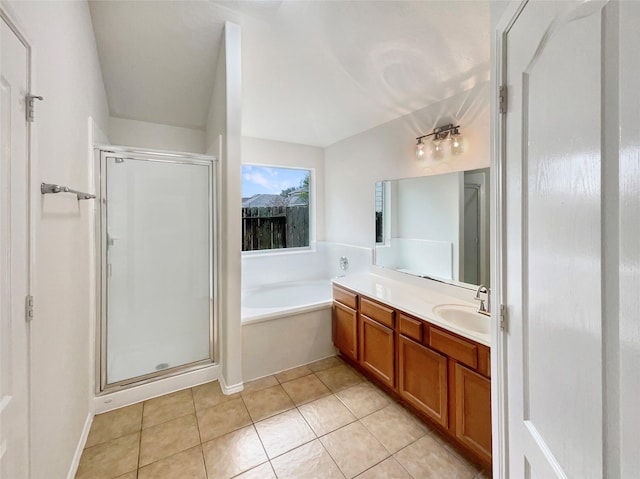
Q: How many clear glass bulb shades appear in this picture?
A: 3